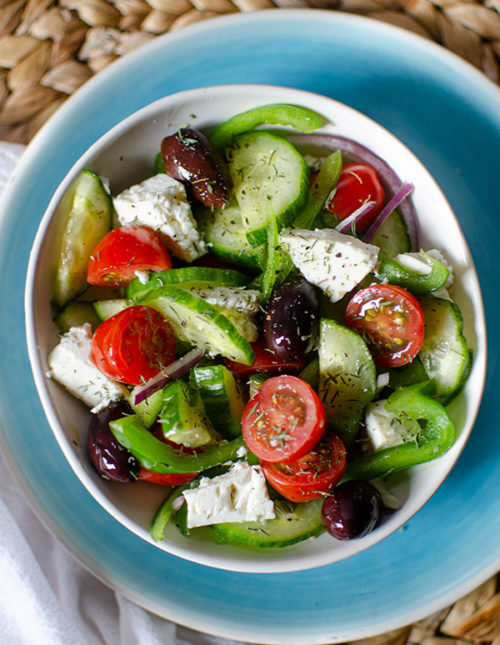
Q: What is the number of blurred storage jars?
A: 0